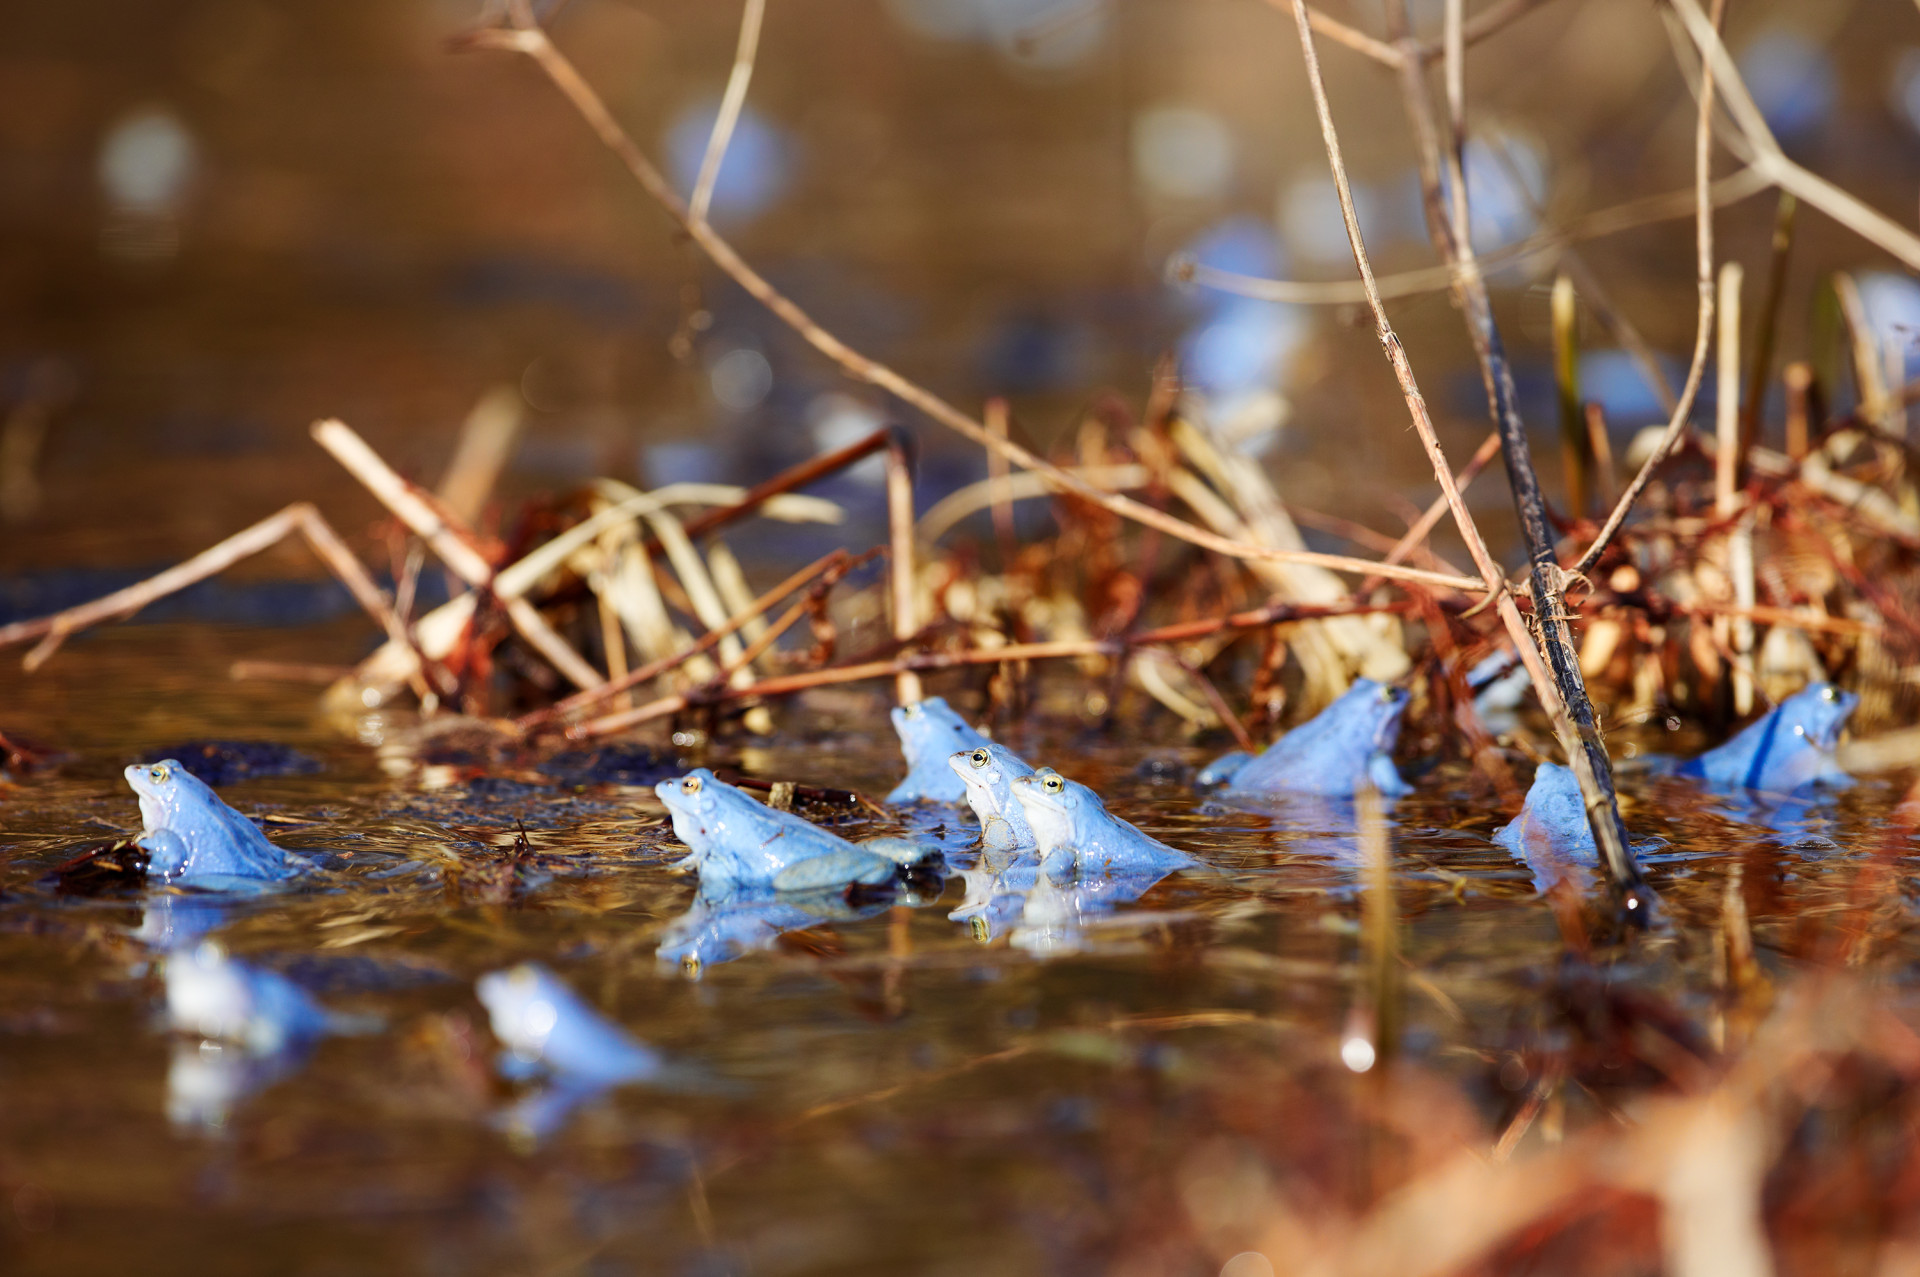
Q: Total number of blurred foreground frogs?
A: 2